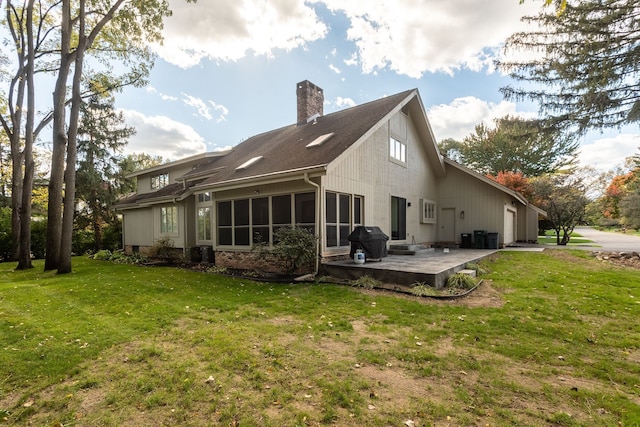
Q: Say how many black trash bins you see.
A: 3